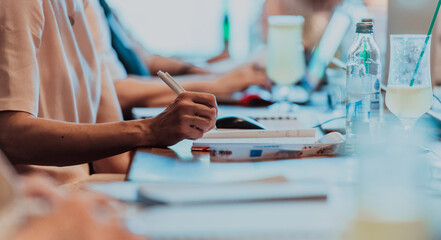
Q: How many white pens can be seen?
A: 1